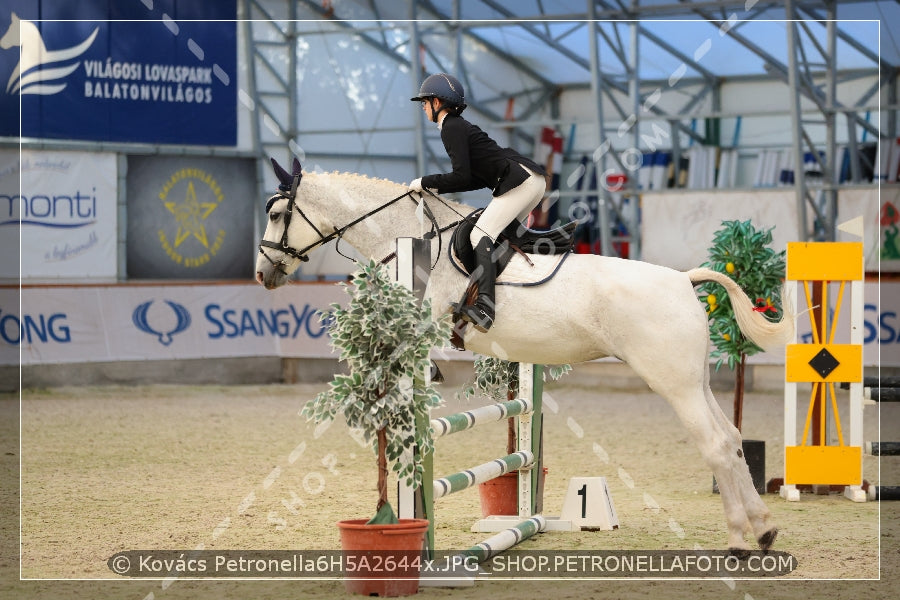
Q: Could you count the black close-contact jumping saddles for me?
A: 1